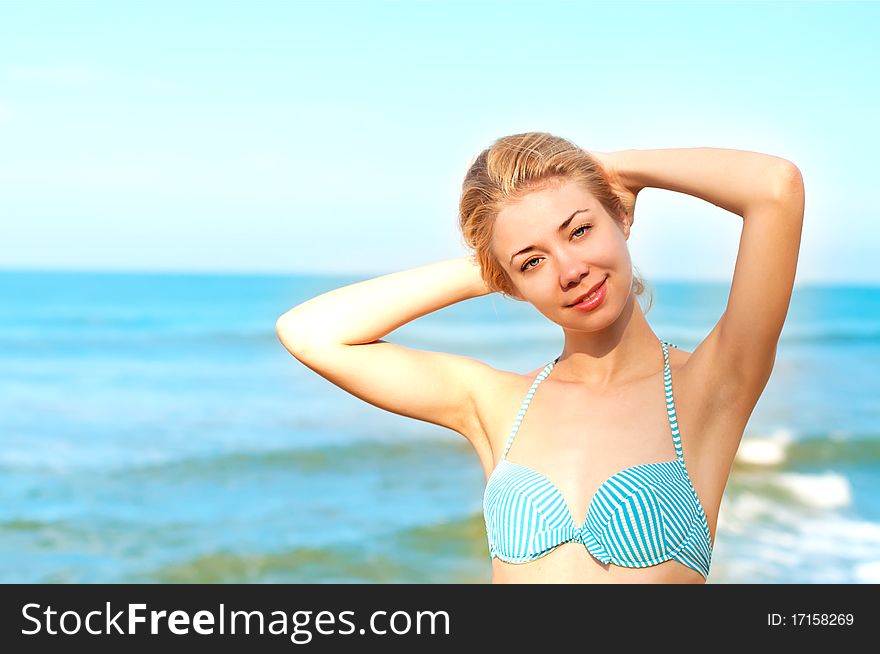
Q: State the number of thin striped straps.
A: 2